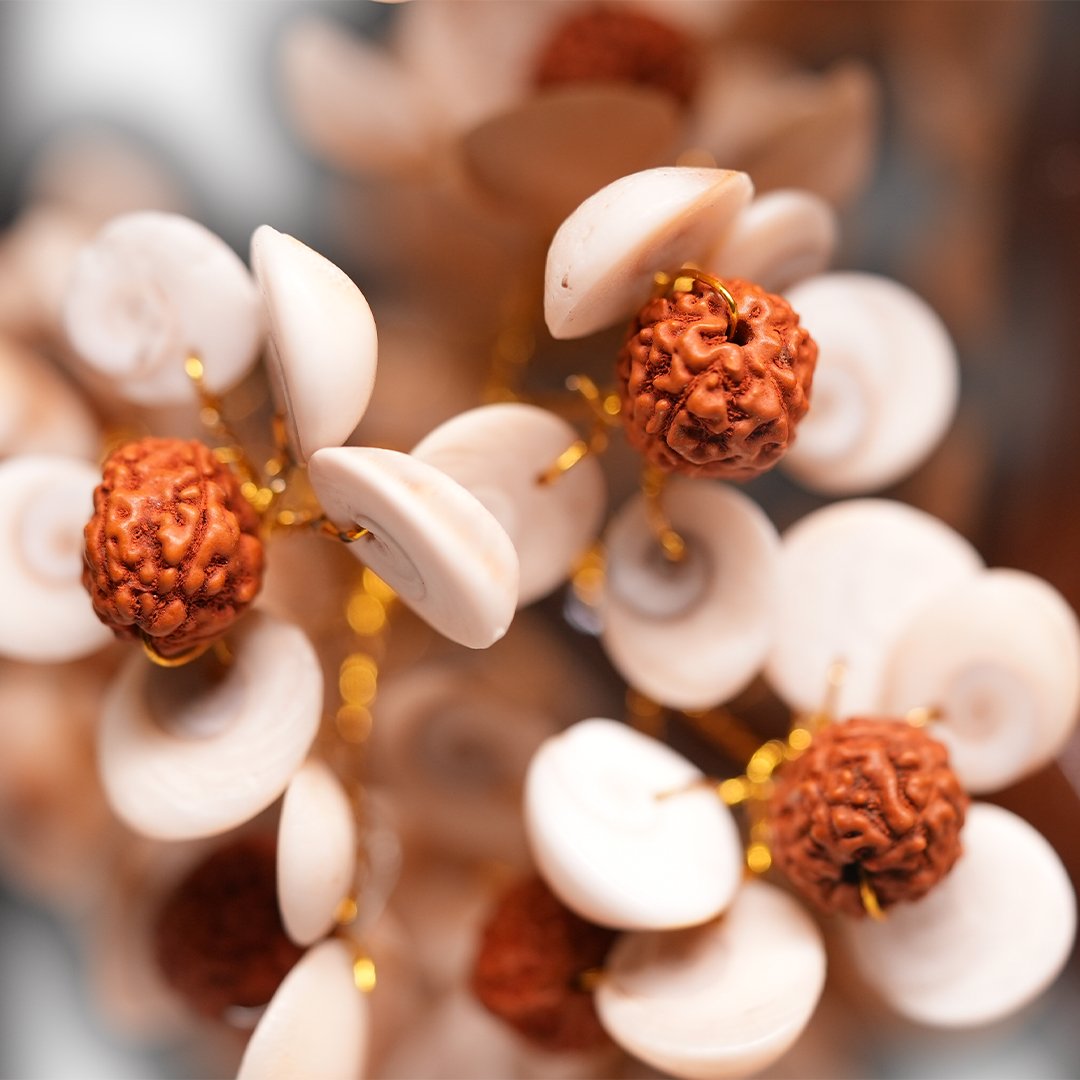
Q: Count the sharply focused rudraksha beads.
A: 3